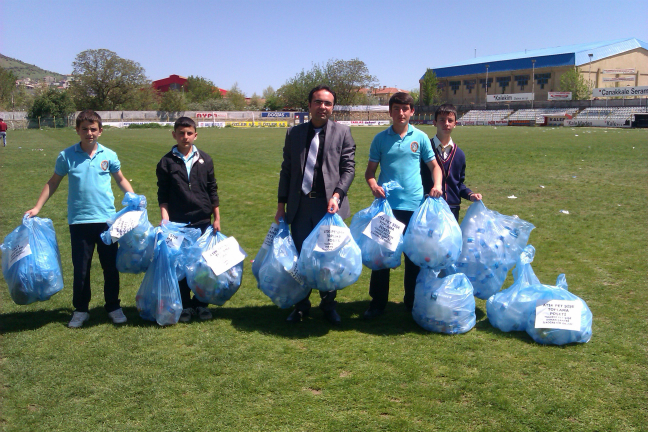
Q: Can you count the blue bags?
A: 13